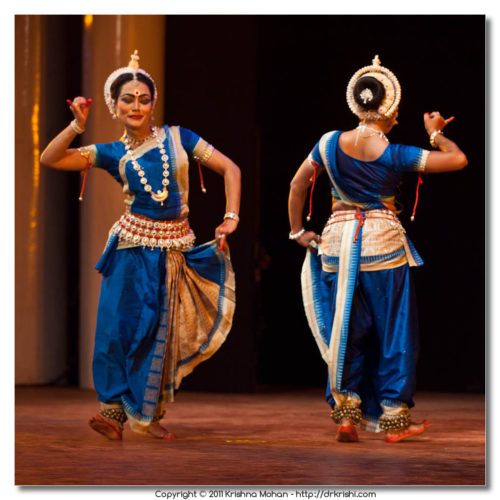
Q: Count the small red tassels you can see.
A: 4